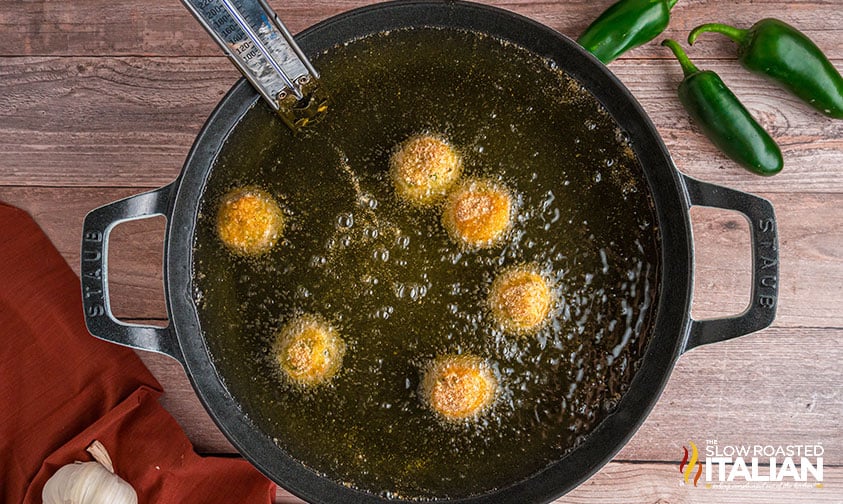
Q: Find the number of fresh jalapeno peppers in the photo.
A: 3